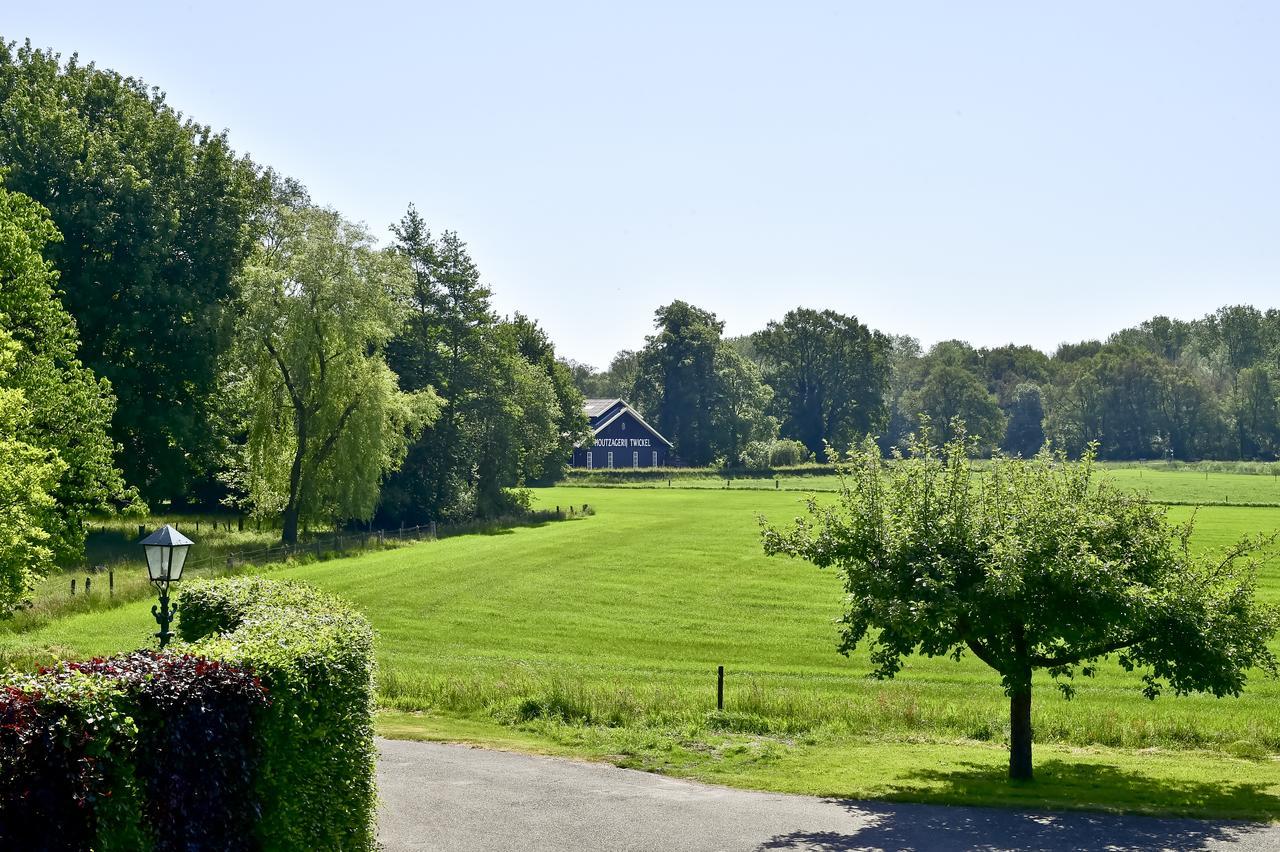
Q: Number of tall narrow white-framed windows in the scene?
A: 4